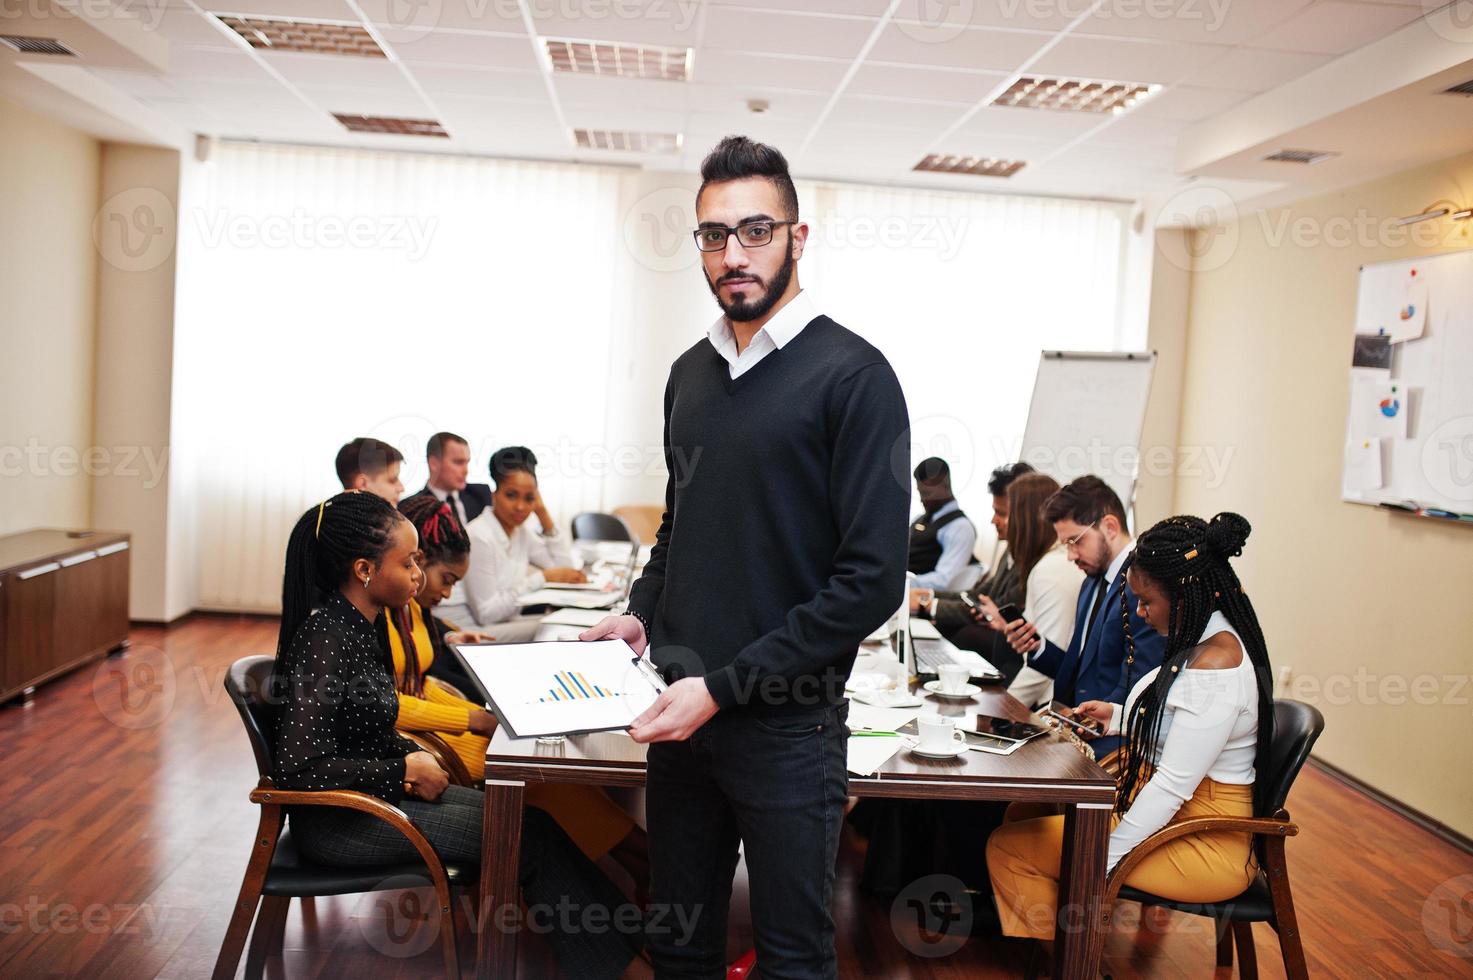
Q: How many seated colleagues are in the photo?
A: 10